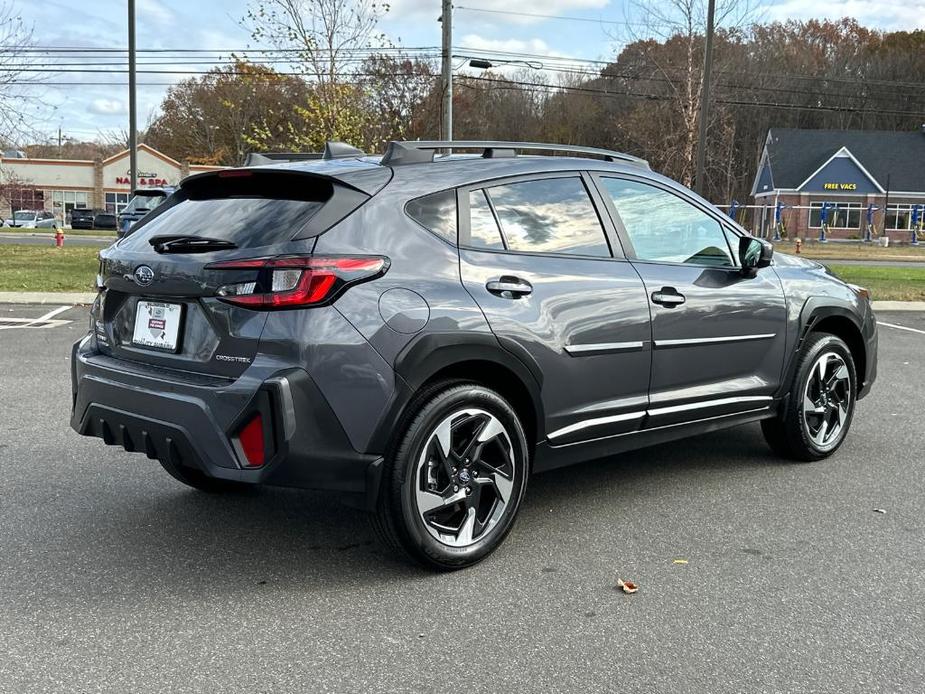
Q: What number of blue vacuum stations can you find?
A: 5